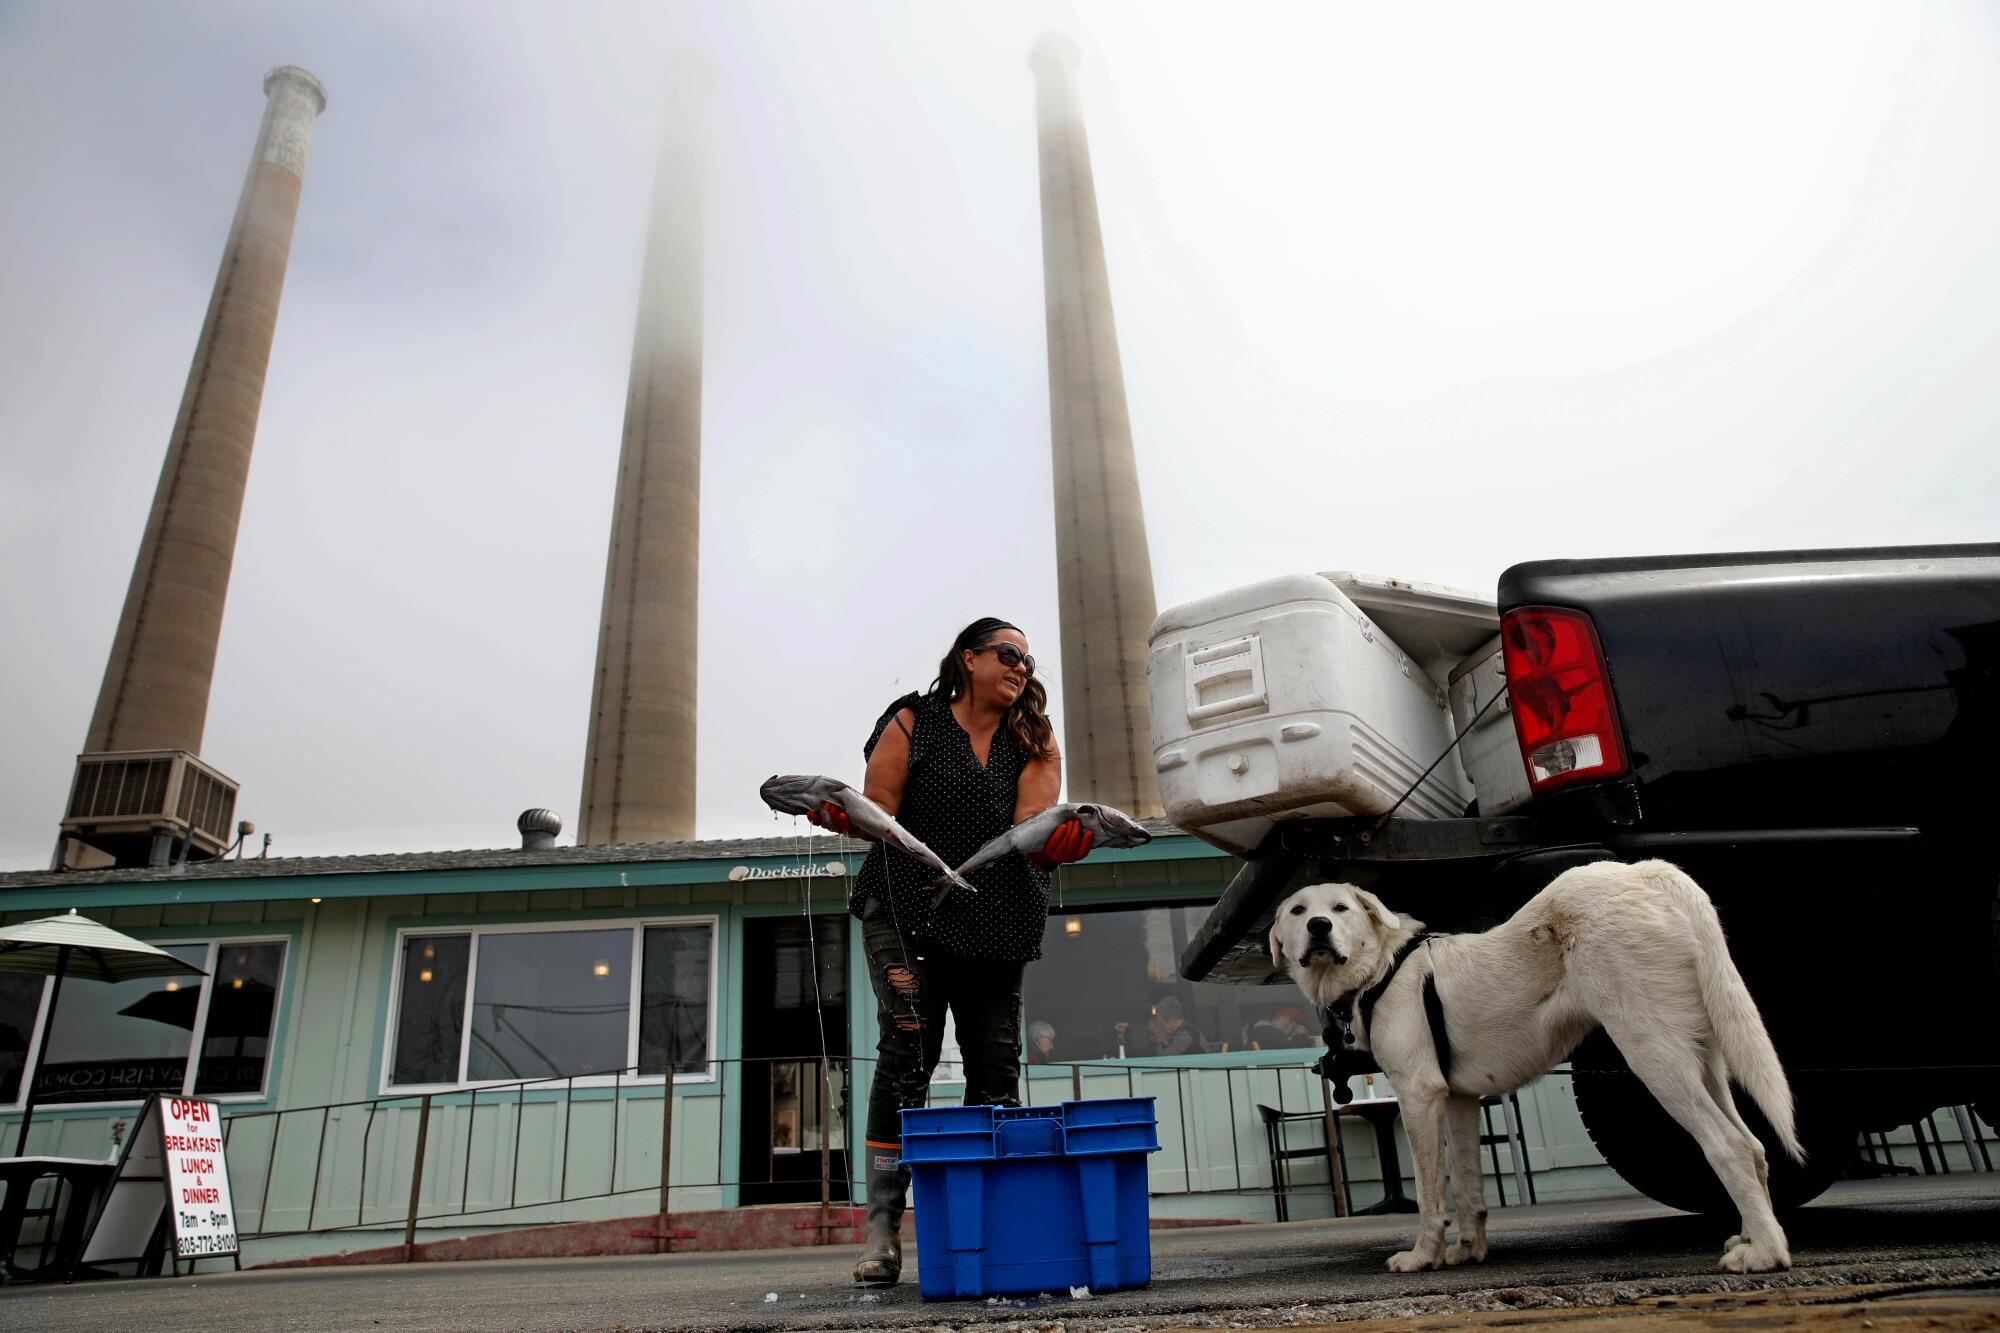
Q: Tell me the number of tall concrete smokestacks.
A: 3